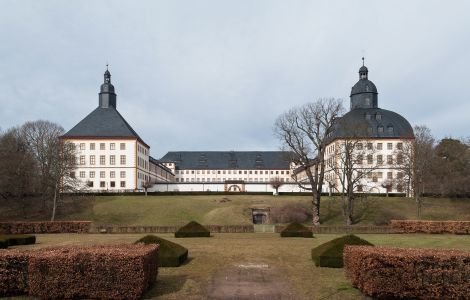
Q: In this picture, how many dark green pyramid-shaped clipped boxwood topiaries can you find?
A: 4